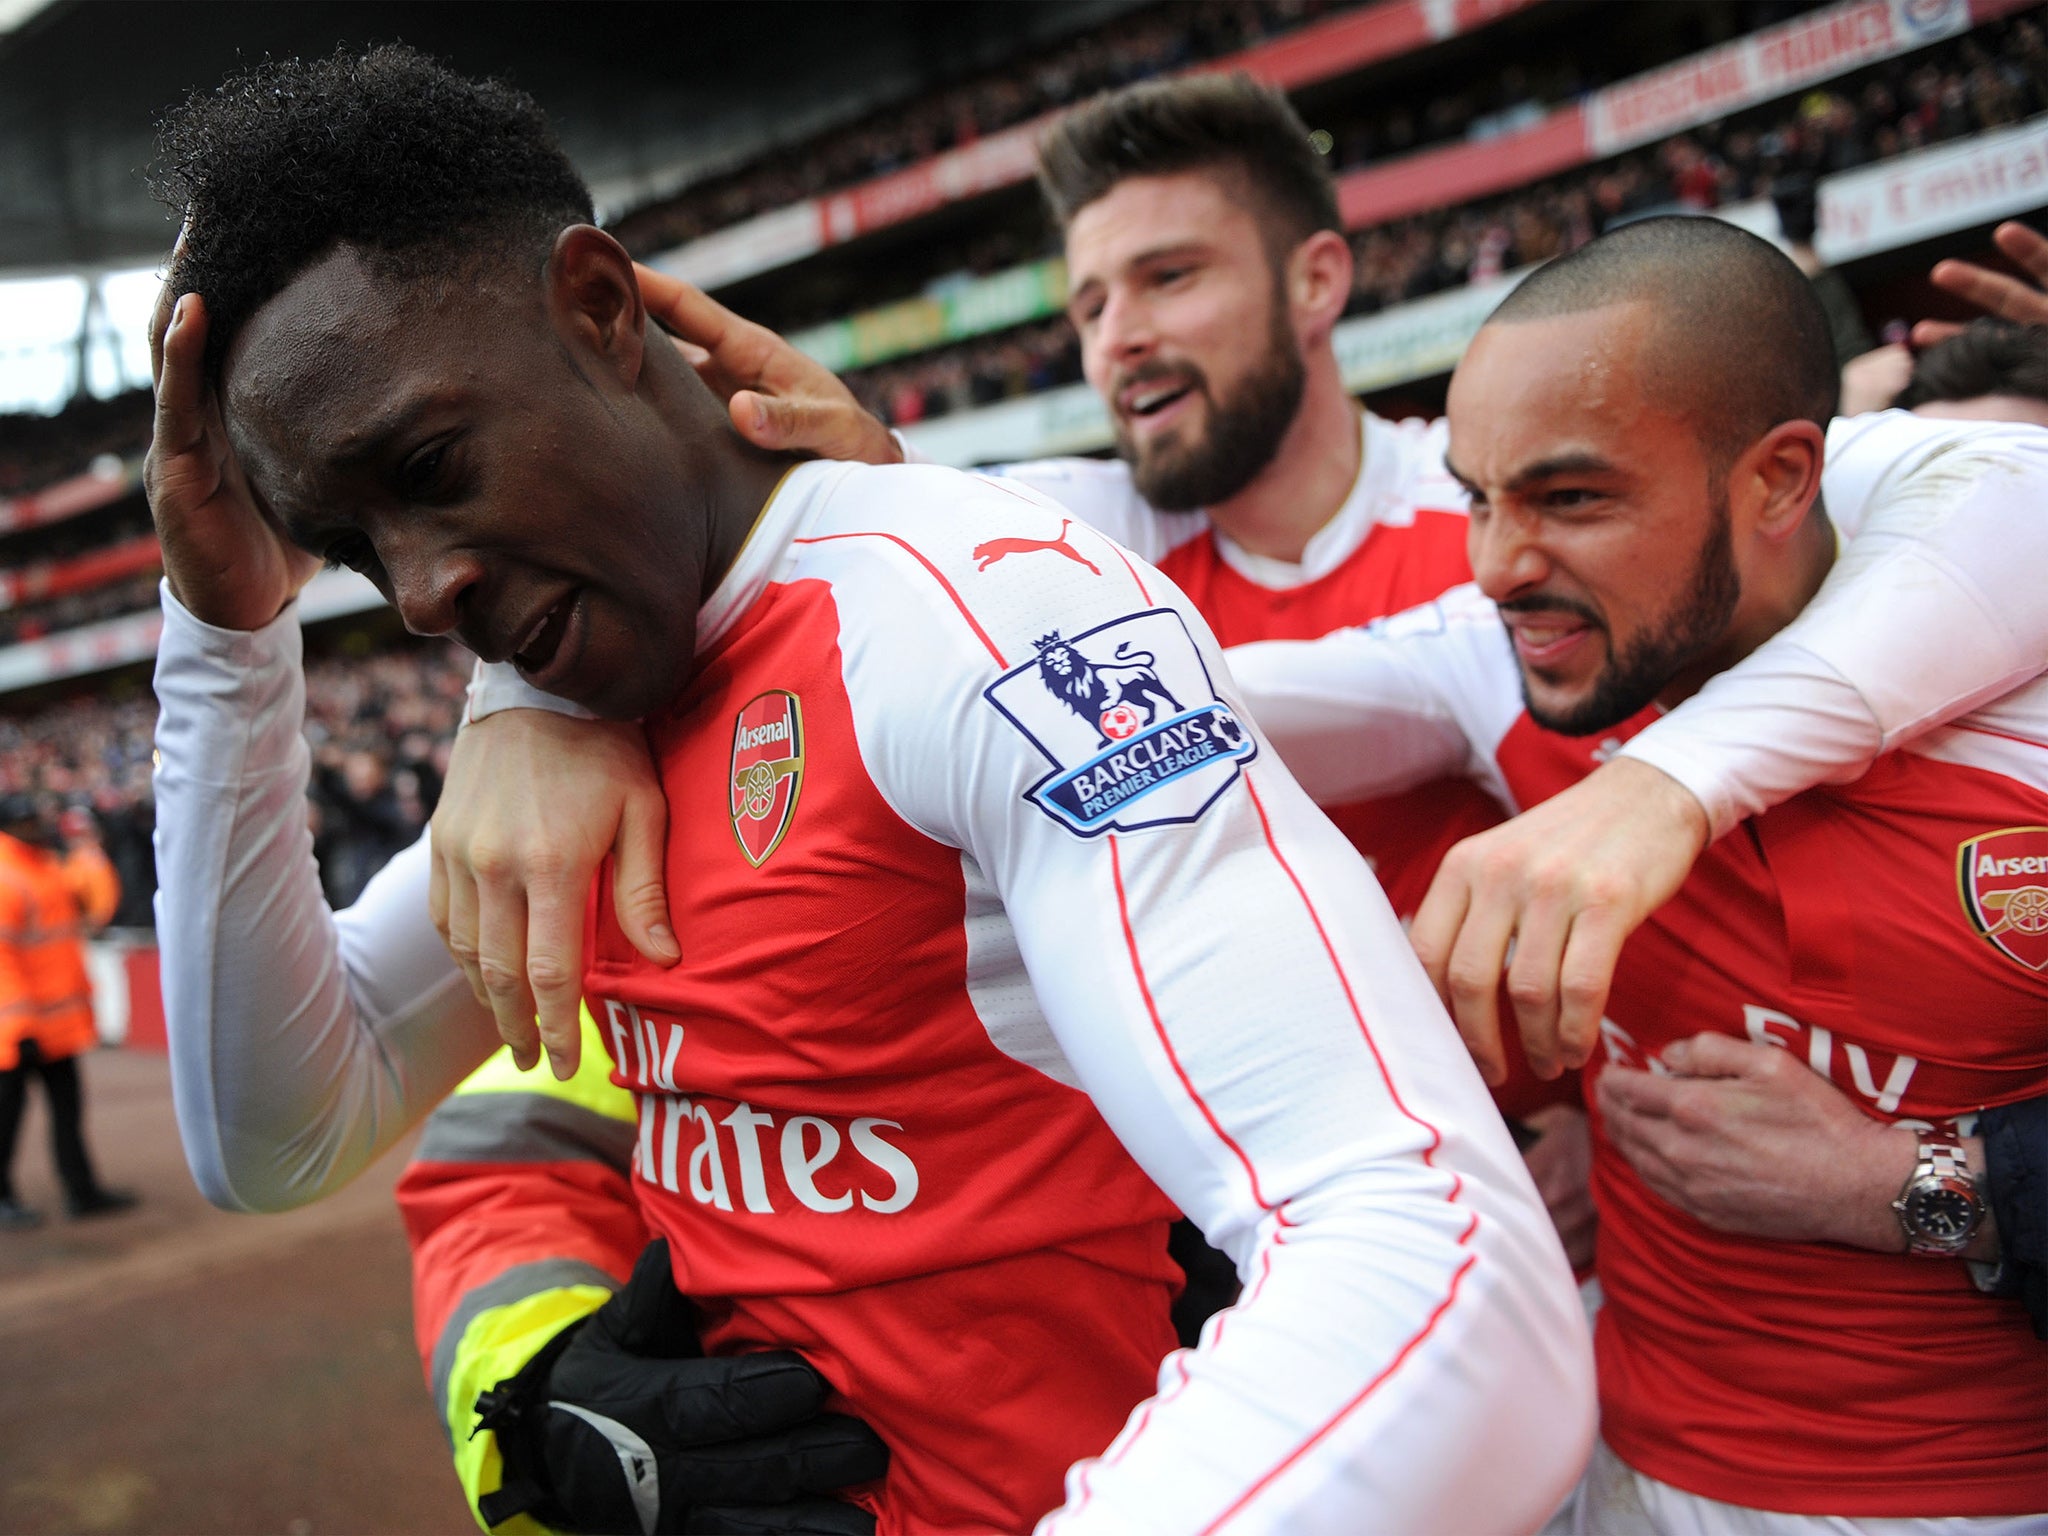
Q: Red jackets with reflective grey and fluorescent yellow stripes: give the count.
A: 1